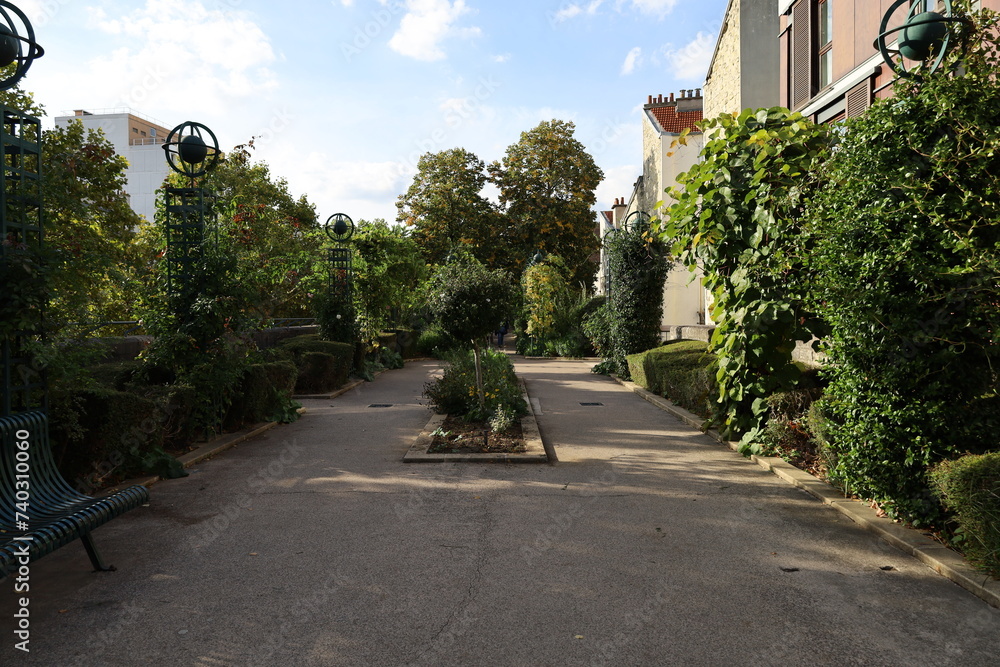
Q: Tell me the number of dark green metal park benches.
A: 1